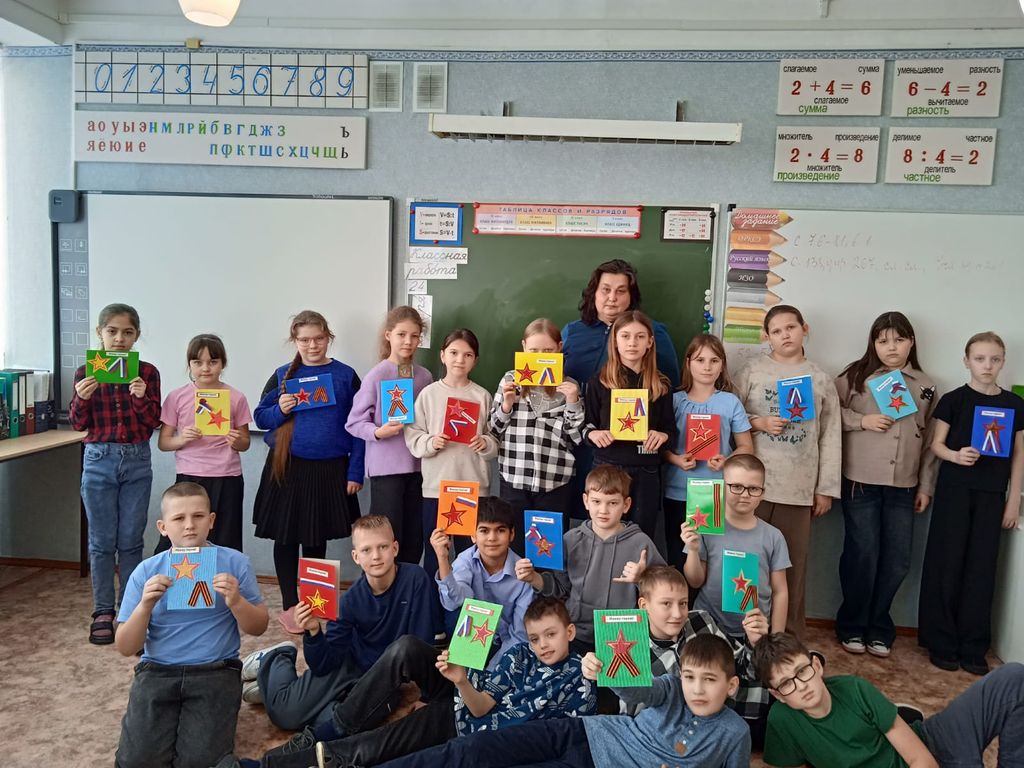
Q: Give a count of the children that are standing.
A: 11